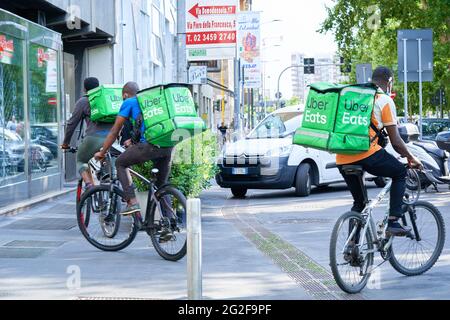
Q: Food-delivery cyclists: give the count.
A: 3